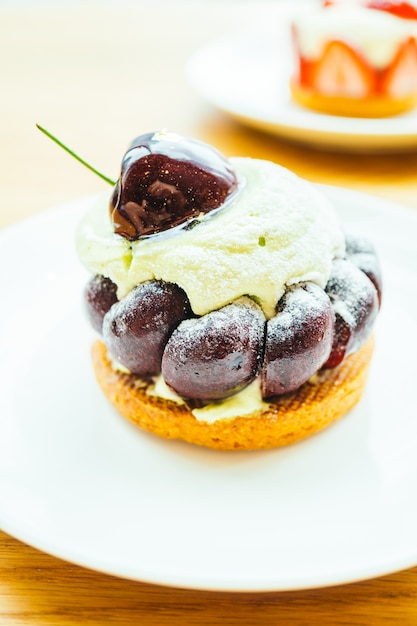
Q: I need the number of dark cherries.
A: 7